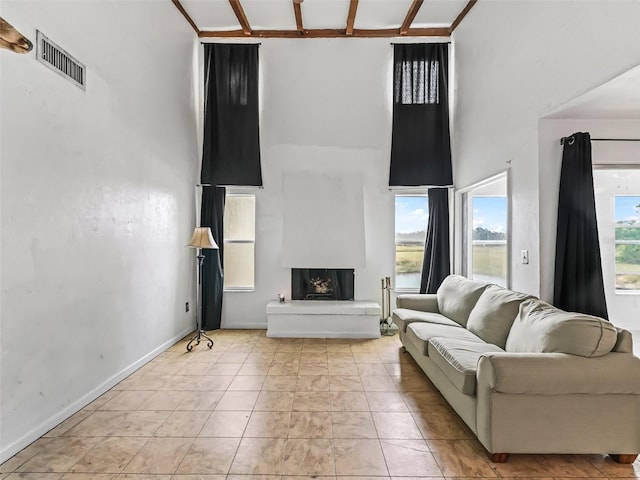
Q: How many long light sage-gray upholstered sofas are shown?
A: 1